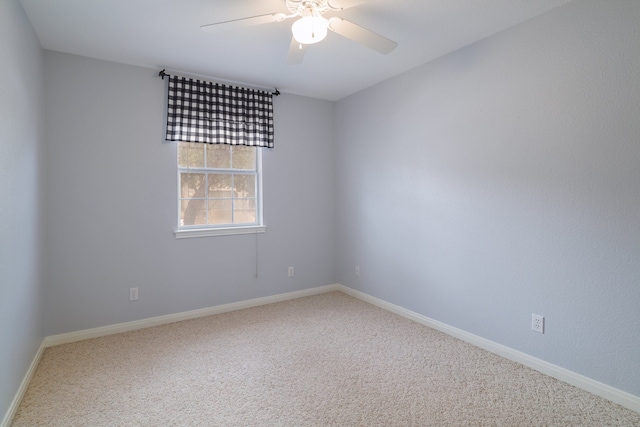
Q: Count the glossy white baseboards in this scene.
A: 3